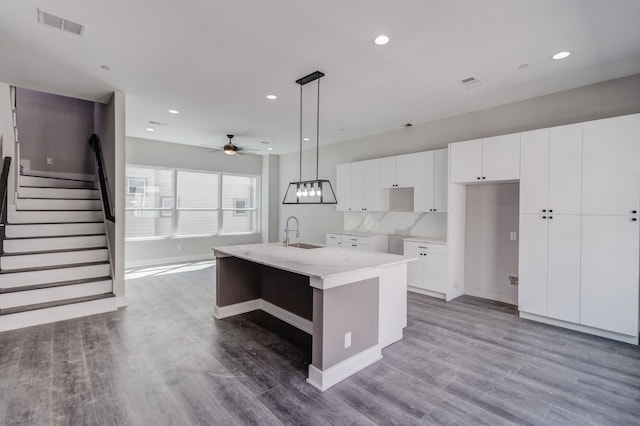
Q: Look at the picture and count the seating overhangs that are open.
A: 1